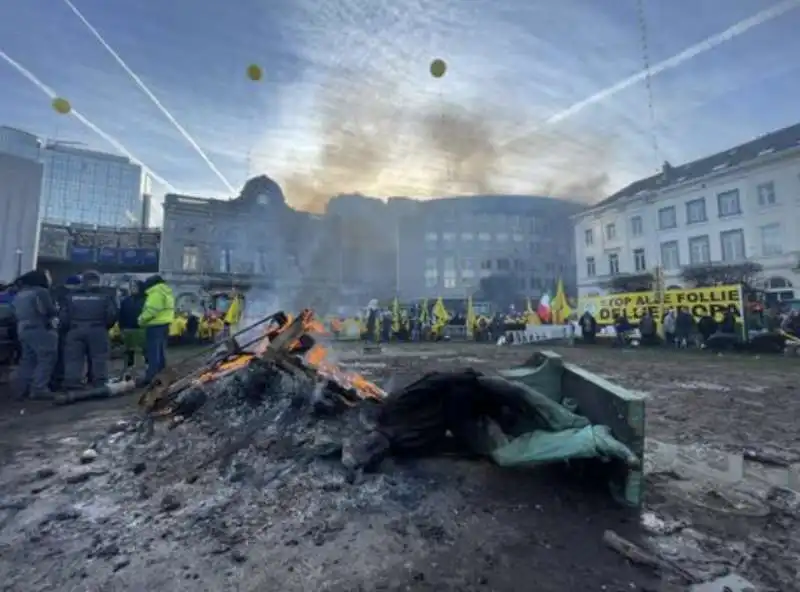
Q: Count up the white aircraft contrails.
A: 3